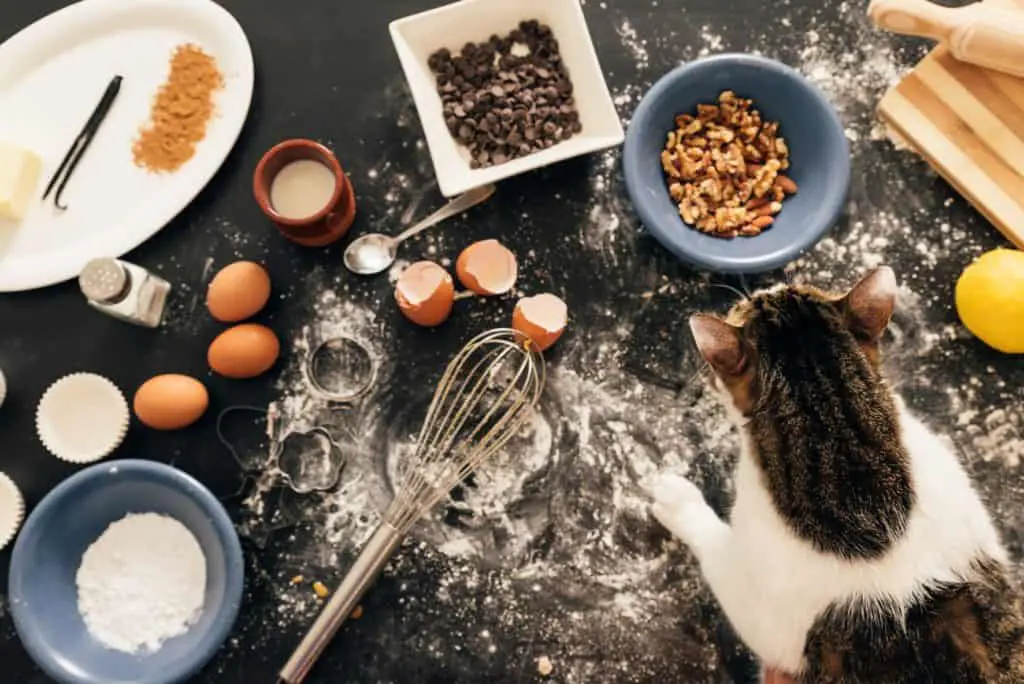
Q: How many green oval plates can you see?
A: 0